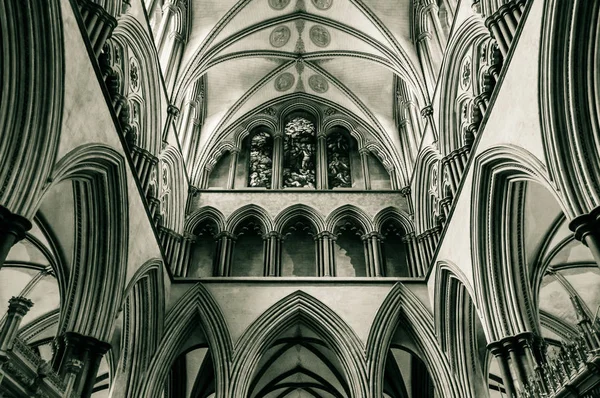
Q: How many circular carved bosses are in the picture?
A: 6